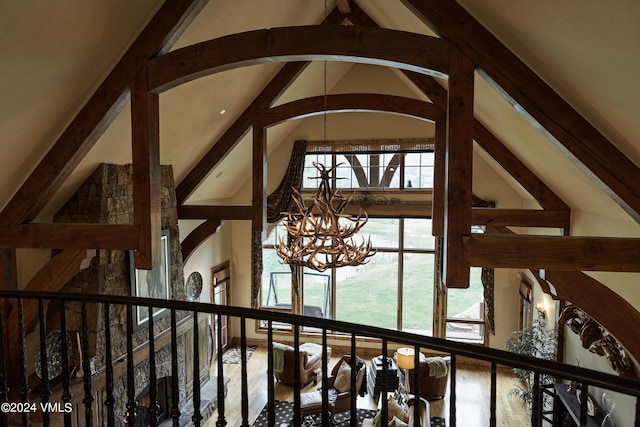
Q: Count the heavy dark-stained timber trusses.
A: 2